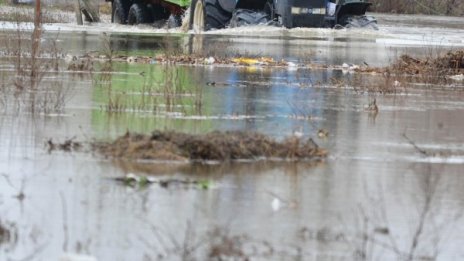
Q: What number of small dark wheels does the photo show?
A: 2